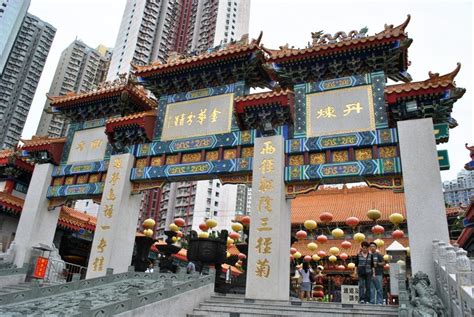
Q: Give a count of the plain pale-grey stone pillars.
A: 2